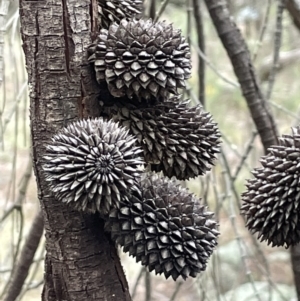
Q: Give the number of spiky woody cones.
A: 6